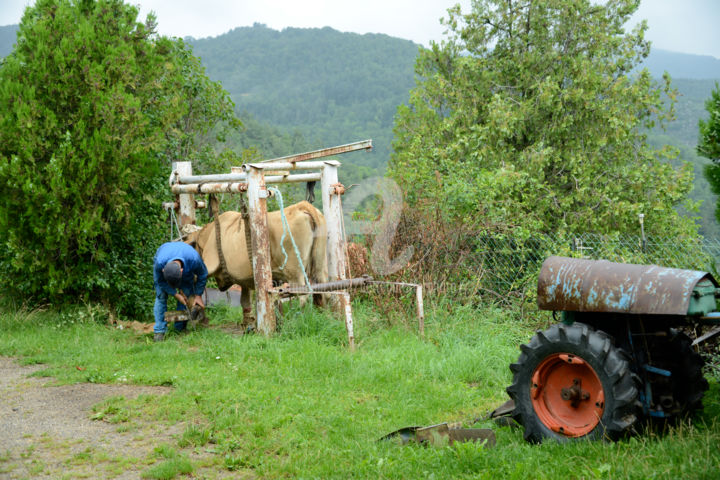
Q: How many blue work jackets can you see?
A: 1